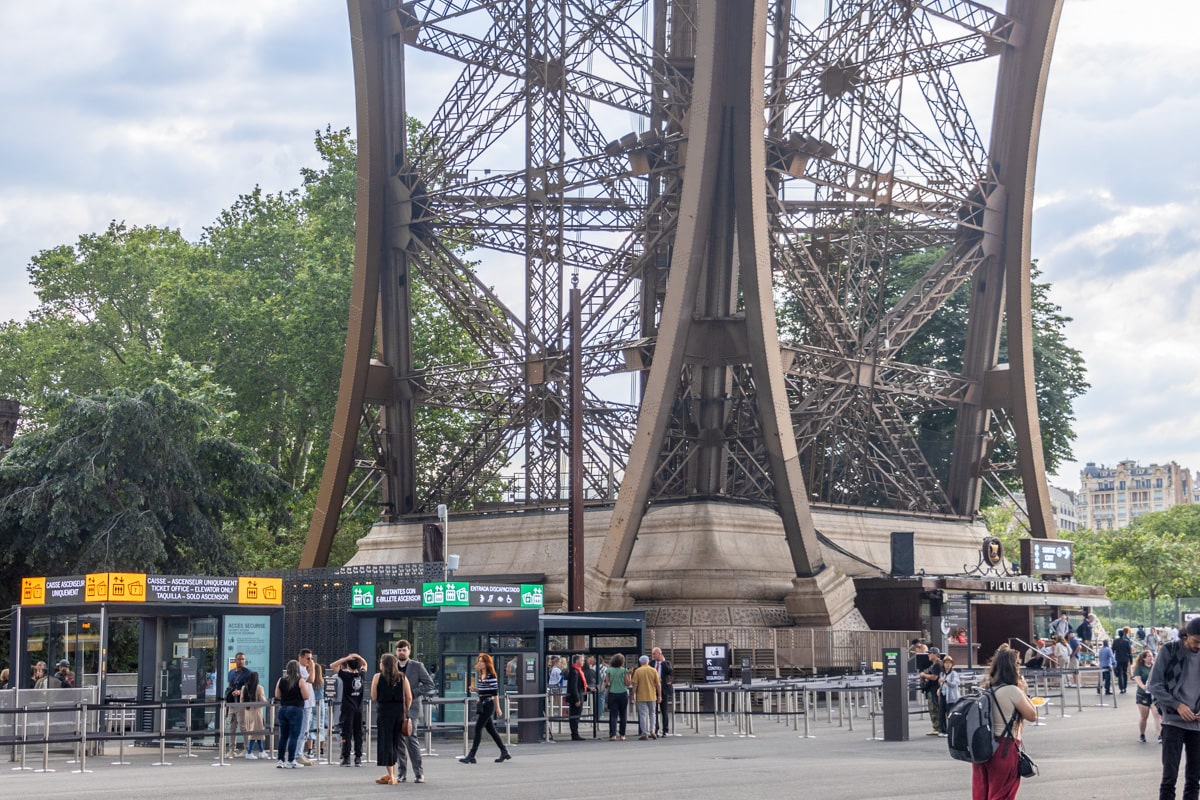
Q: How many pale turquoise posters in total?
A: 1